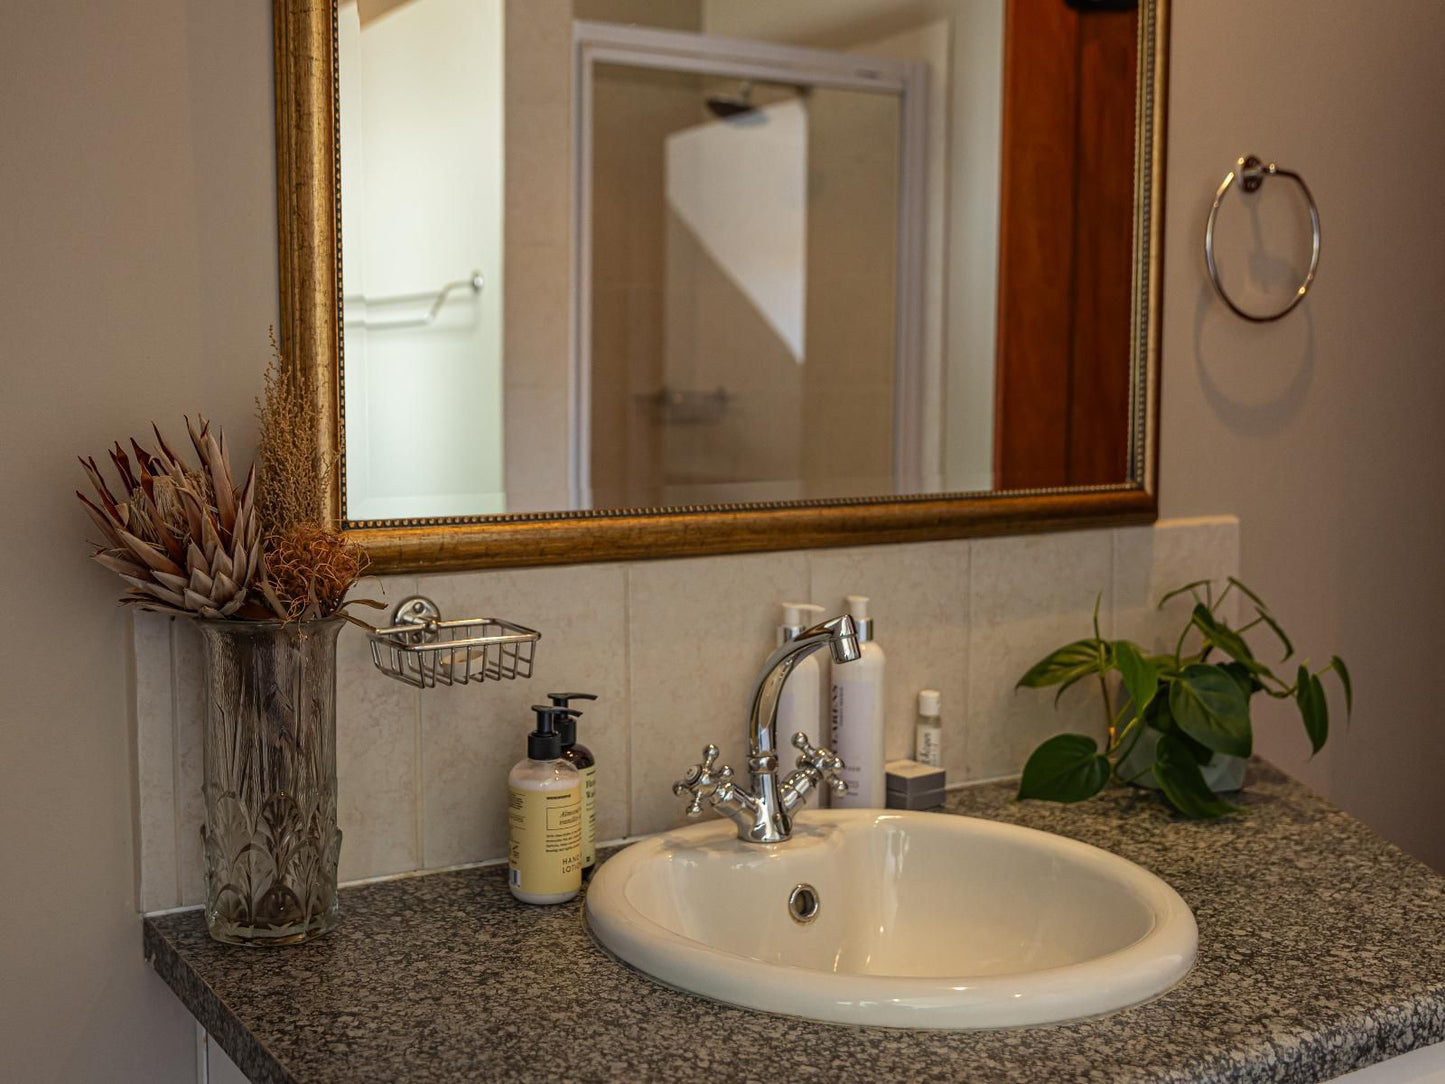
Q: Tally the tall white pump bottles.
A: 2